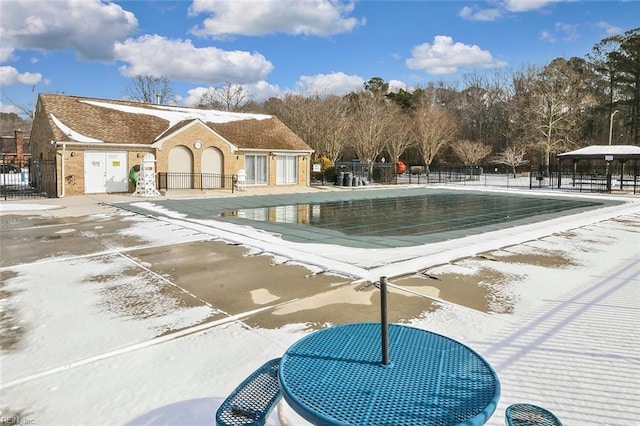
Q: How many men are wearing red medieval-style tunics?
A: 0